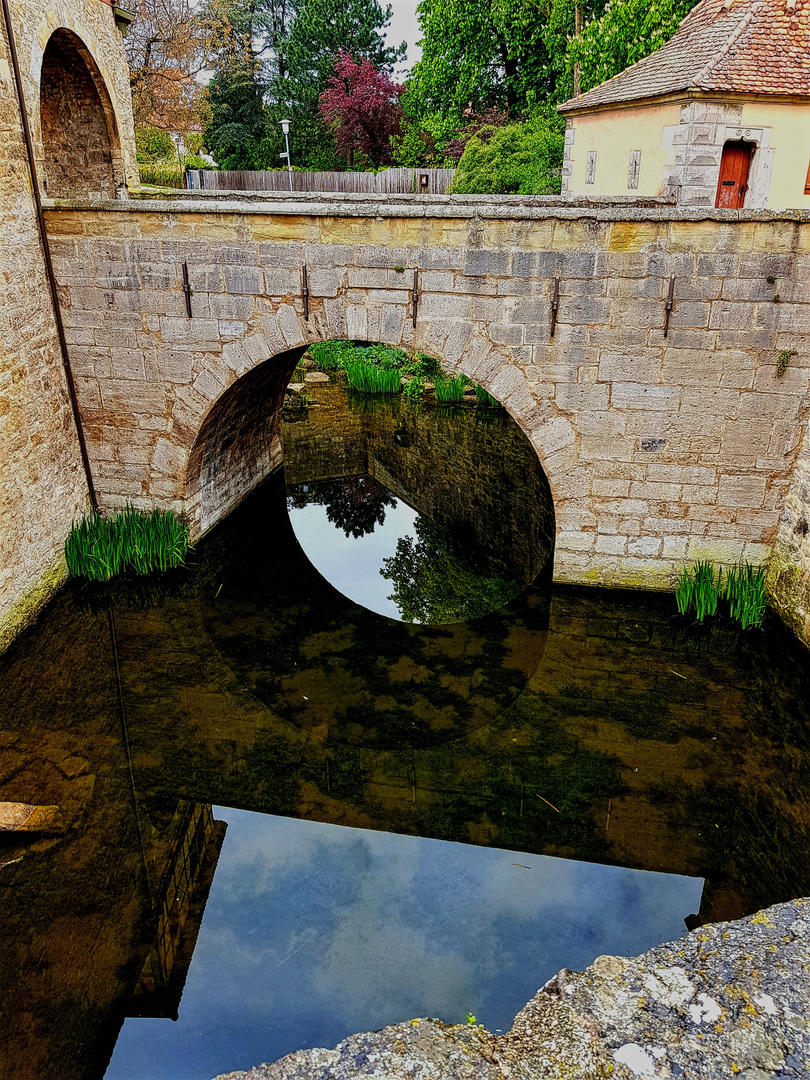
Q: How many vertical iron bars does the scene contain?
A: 5